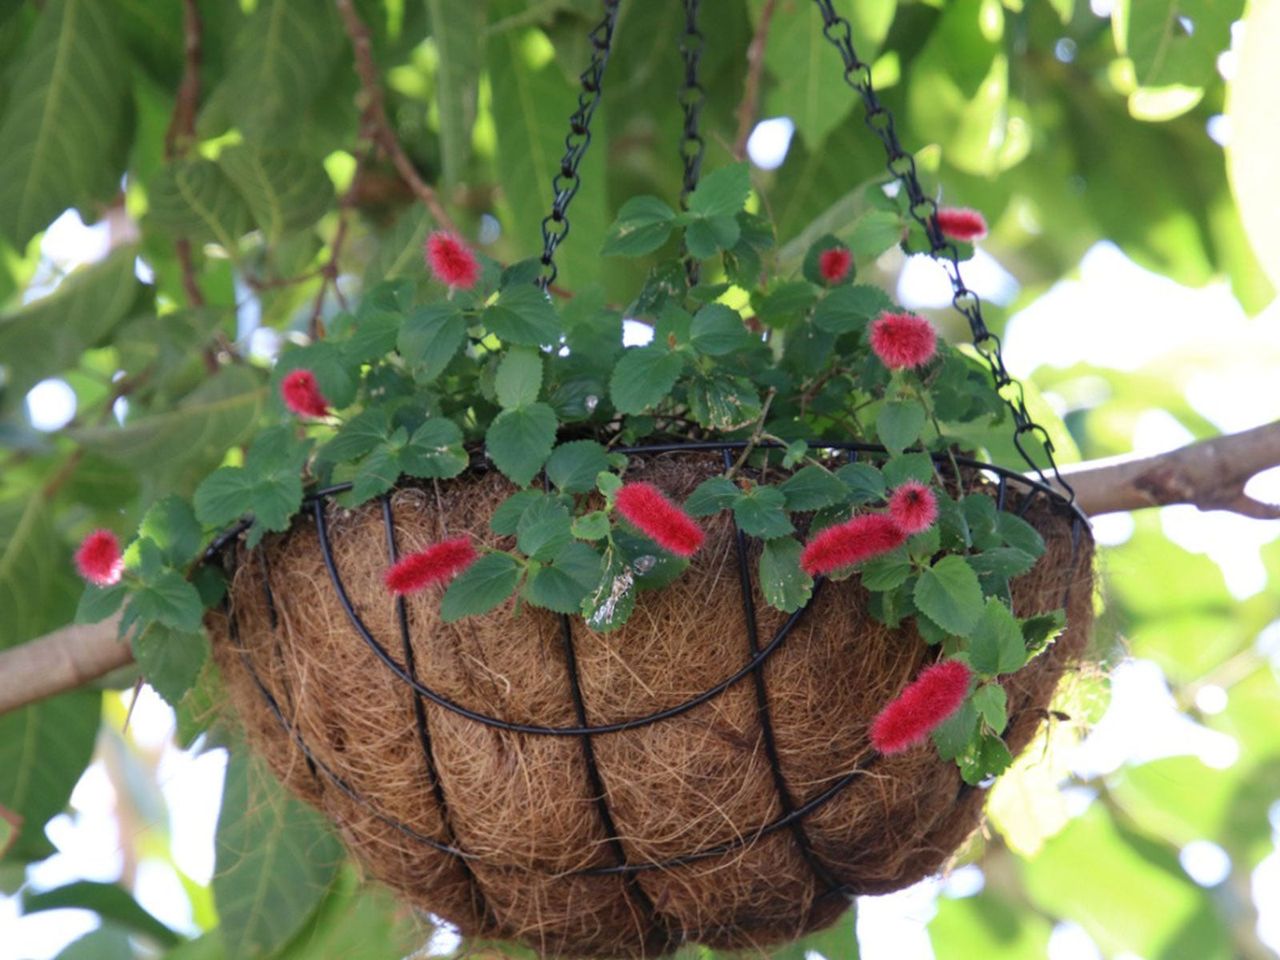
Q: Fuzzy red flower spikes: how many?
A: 11